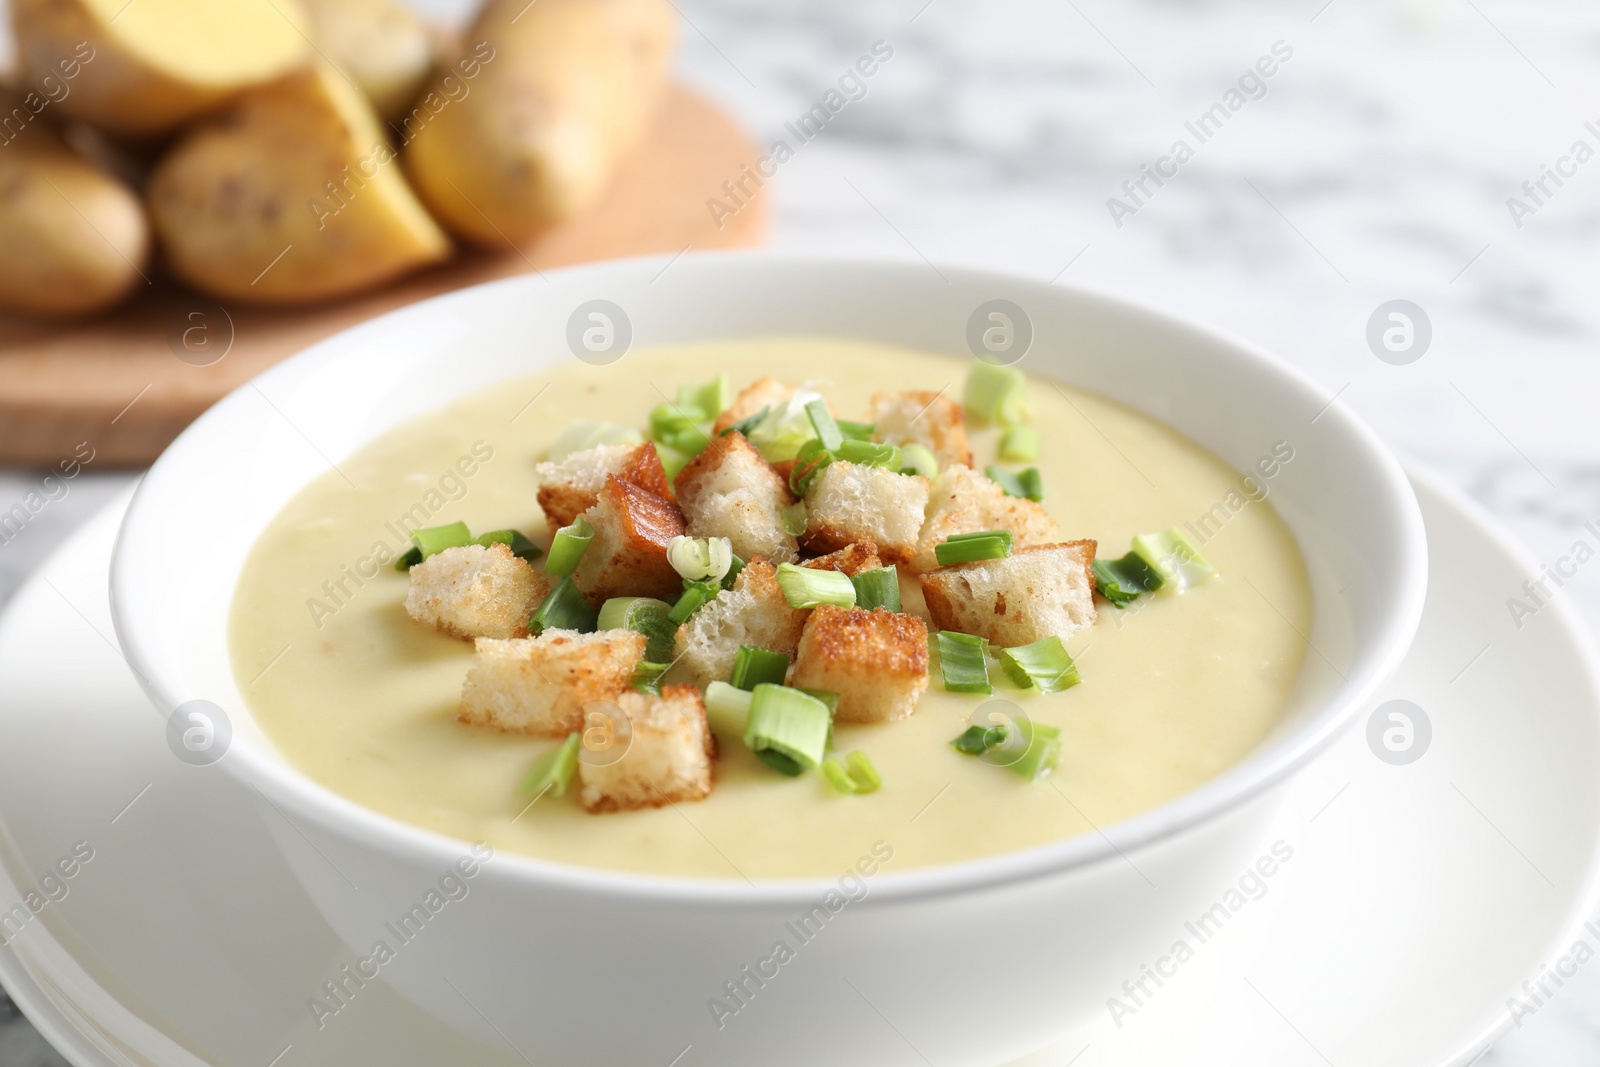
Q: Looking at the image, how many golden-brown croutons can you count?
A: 14